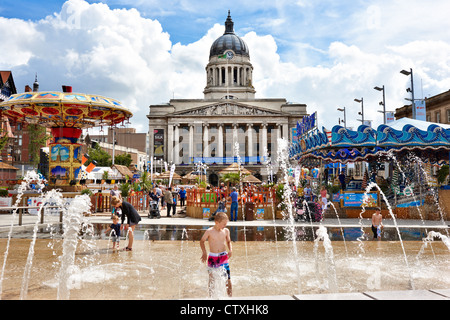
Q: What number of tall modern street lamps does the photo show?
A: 4